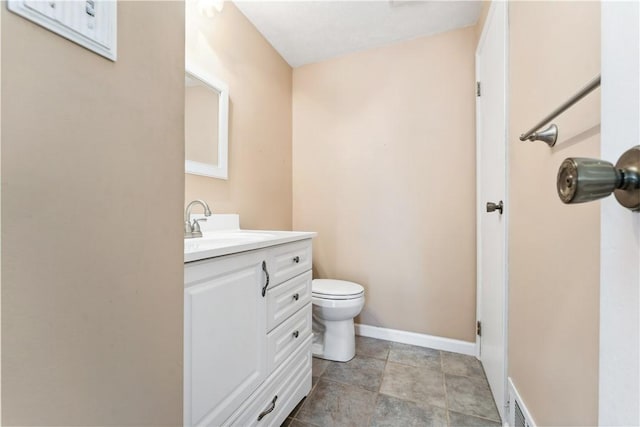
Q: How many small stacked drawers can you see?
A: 3